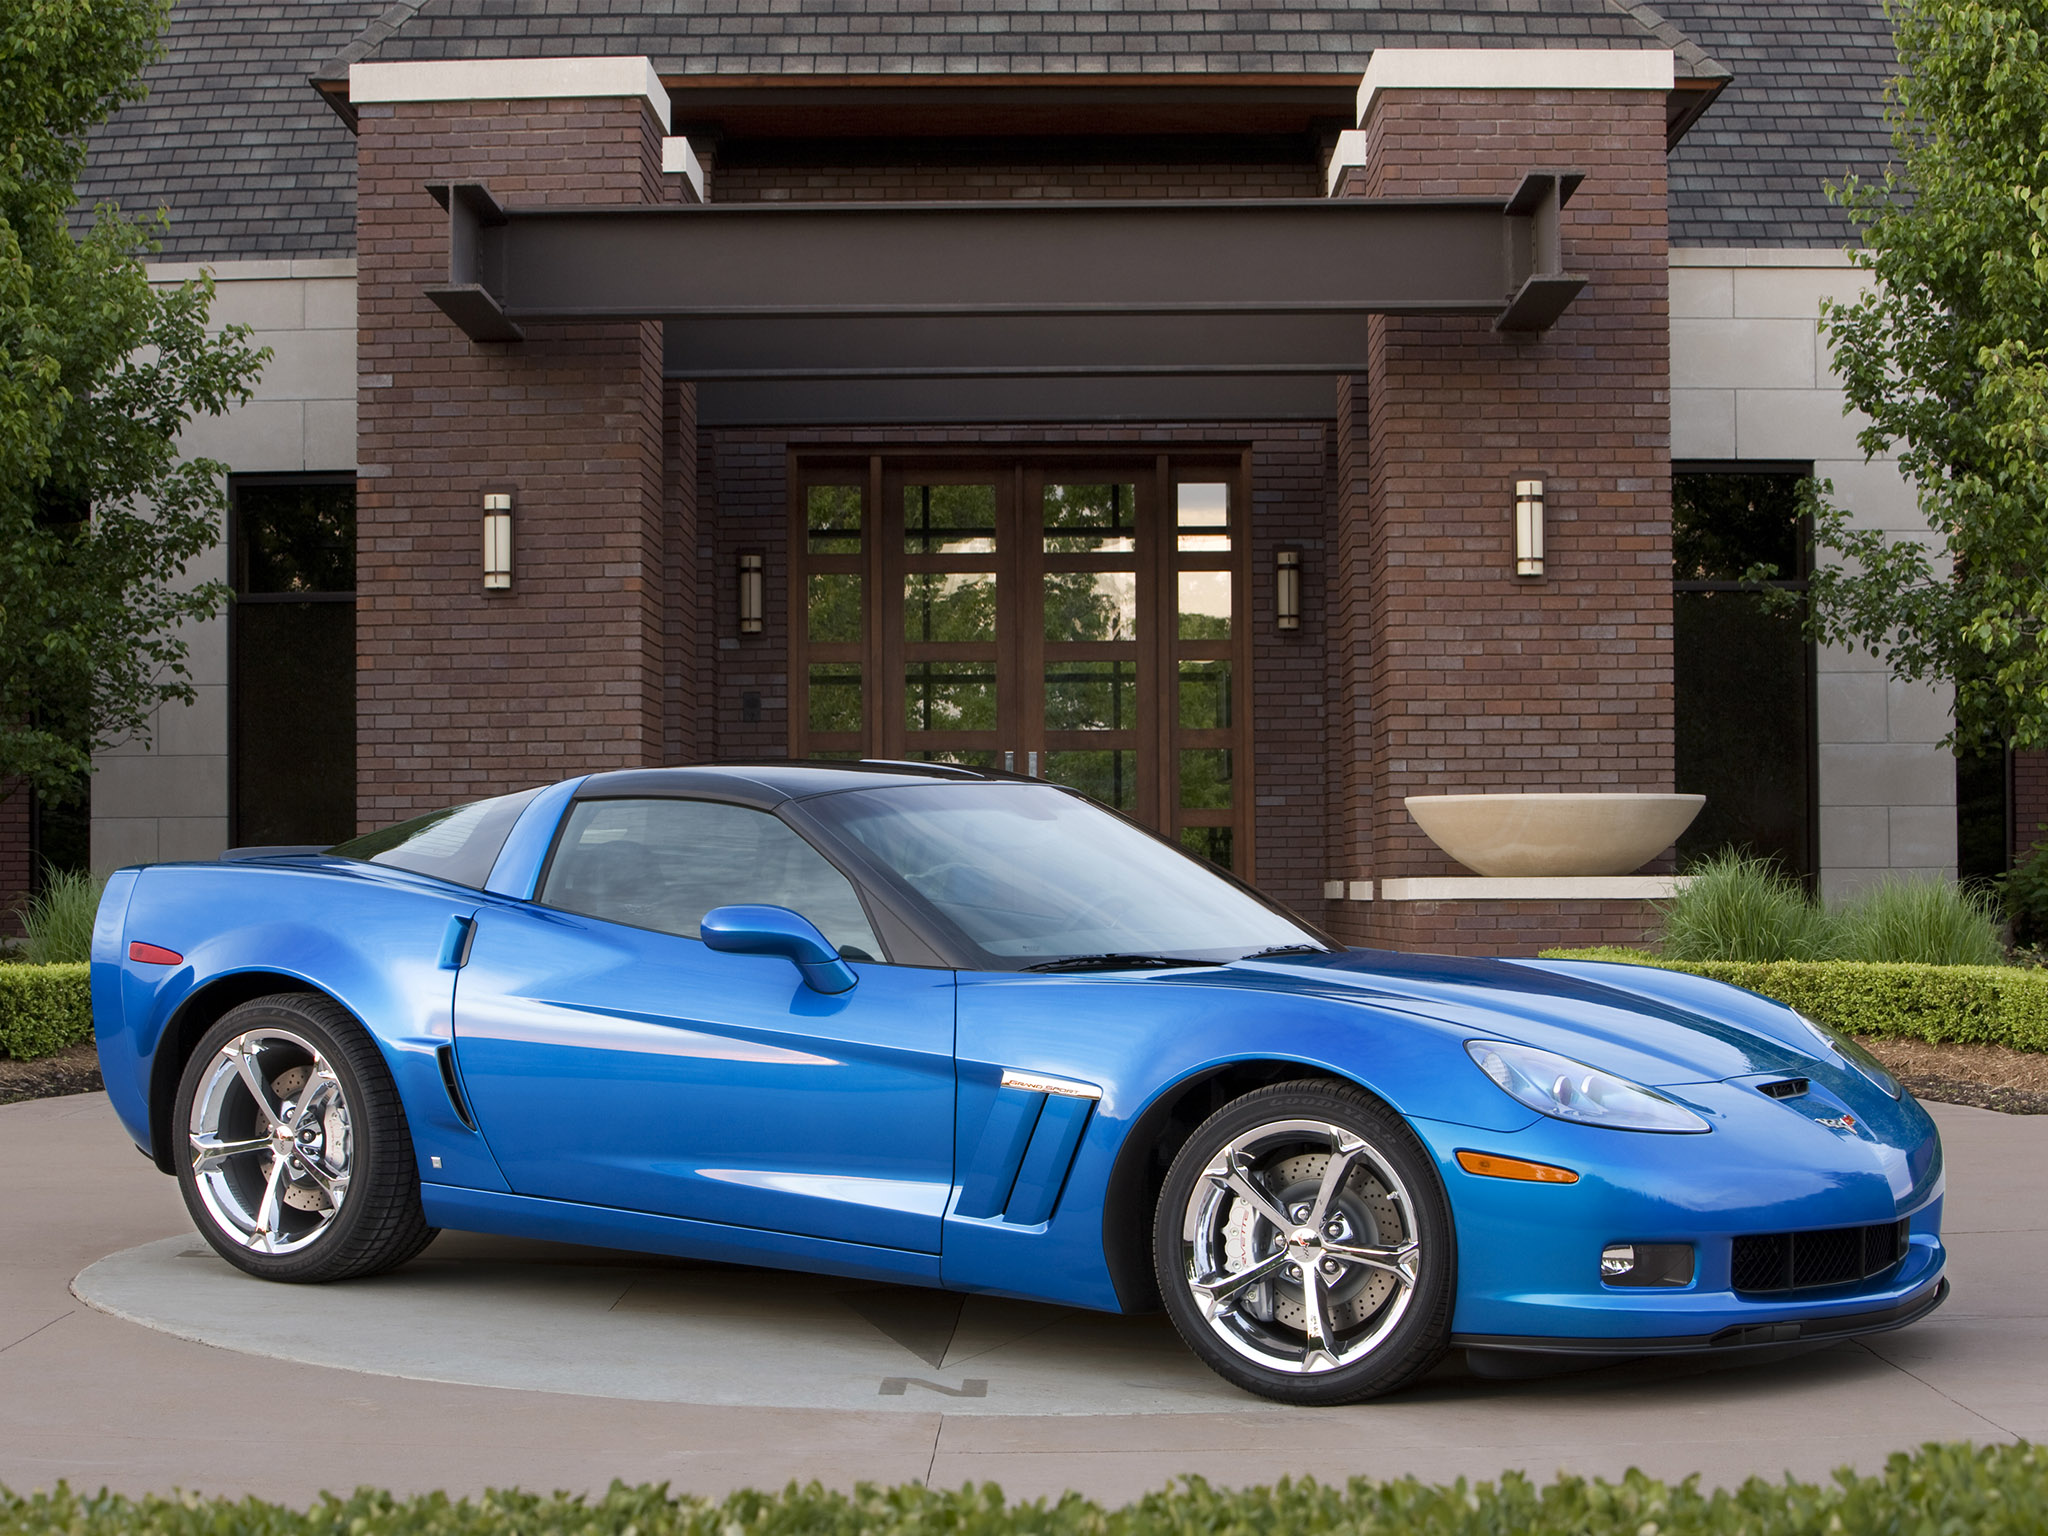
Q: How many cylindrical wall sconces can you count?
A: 4